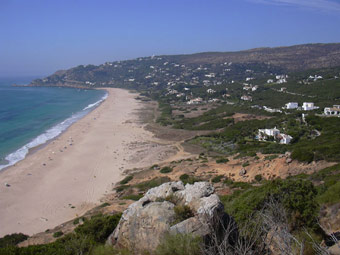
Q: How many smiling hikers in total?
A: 0